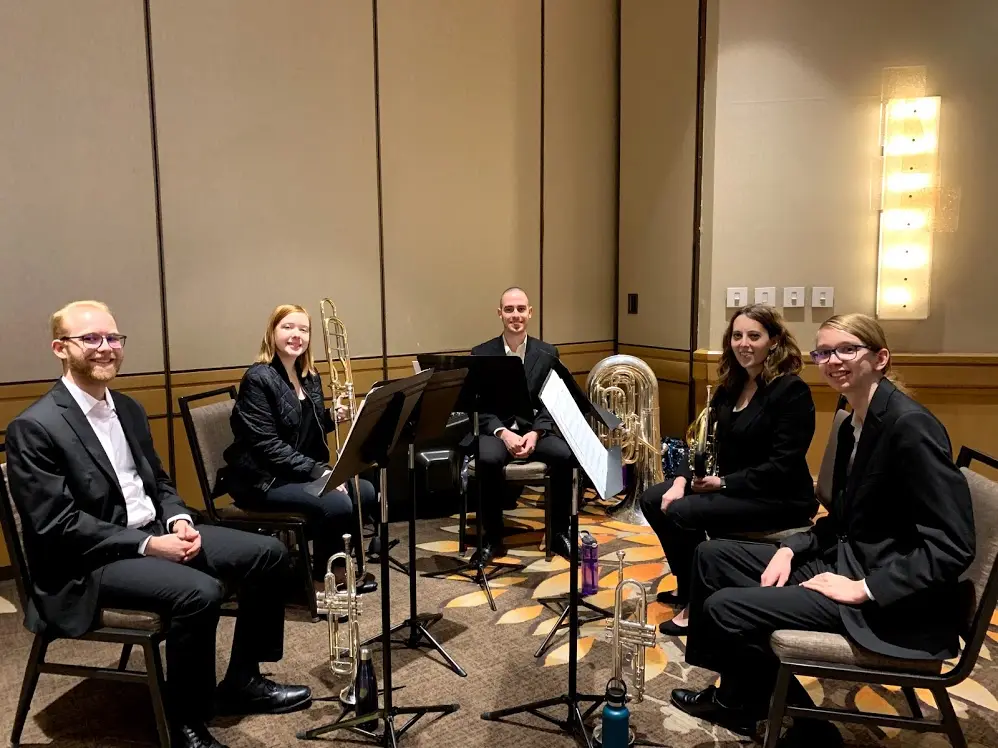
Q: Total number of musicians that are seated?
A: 5